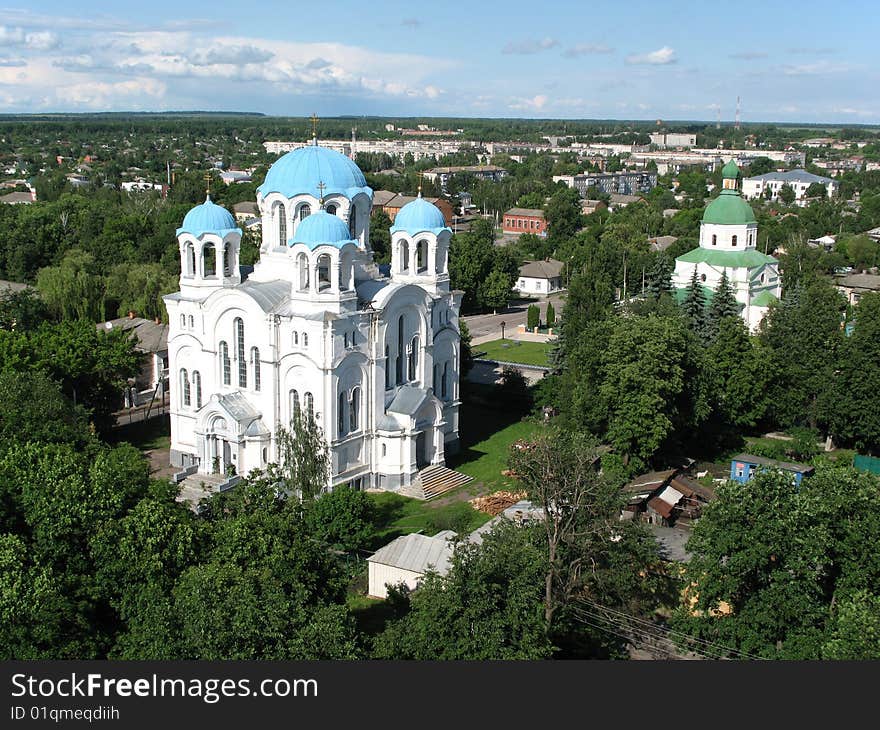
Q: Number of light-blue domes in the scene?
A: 4